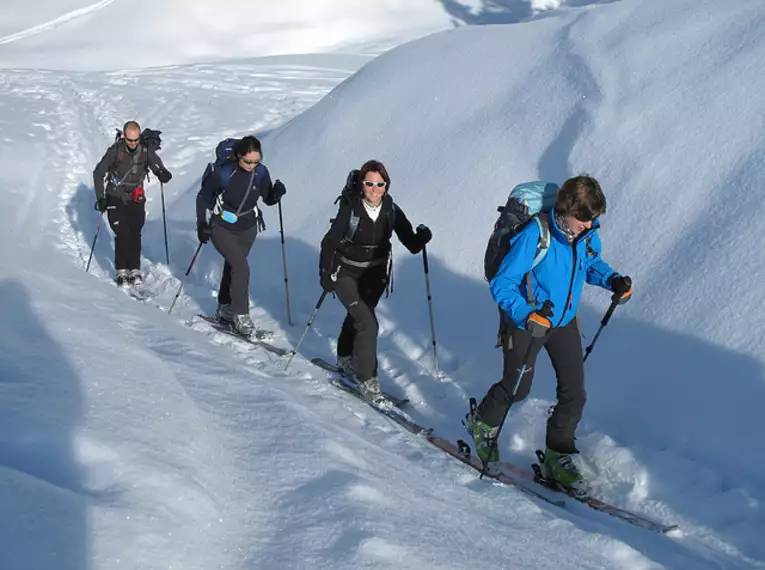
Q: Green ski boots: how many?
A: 2